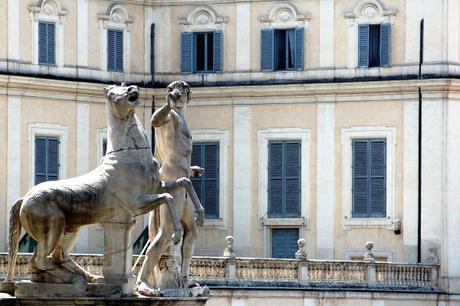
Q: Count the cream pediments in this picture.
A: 5